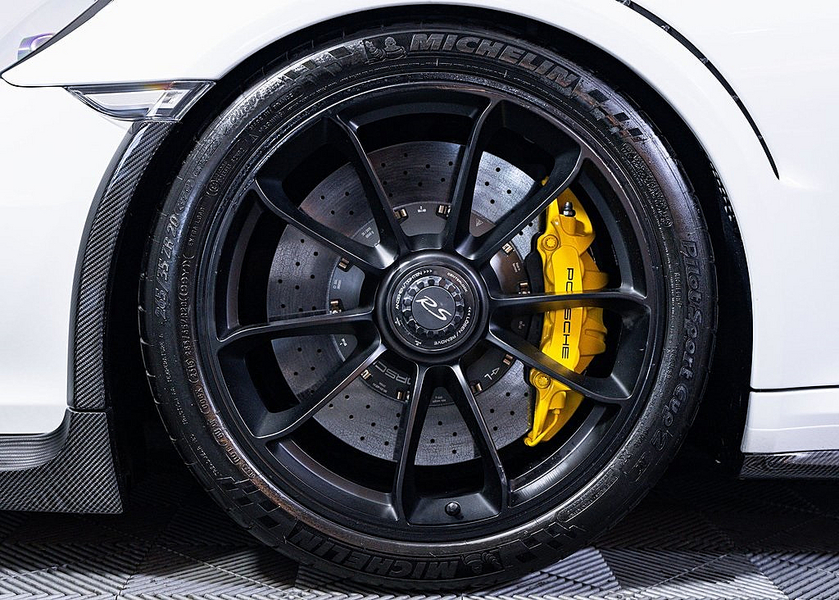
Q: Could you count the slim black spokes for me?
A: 10